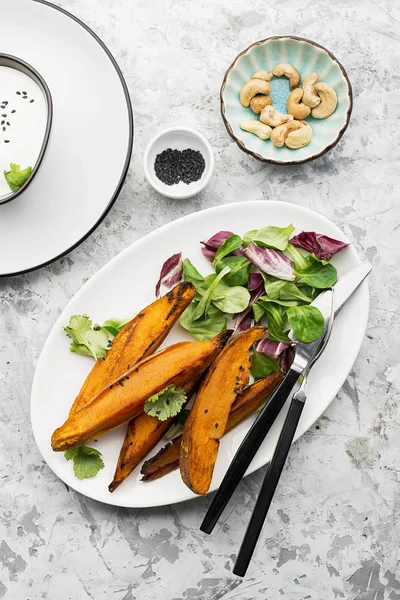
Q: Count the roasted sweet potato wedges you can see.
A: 5